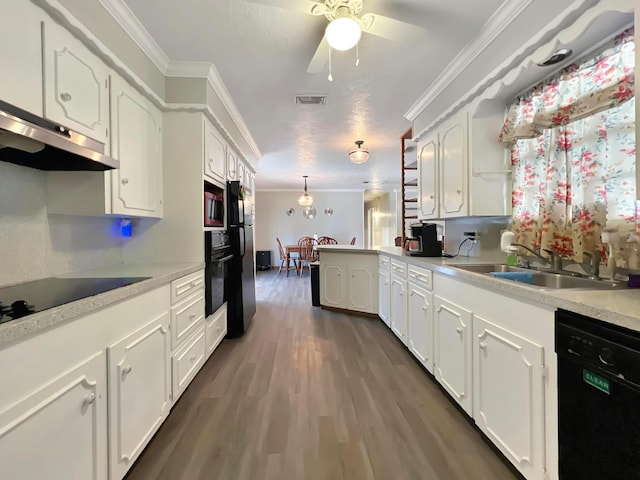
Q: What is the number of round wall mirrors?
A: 3